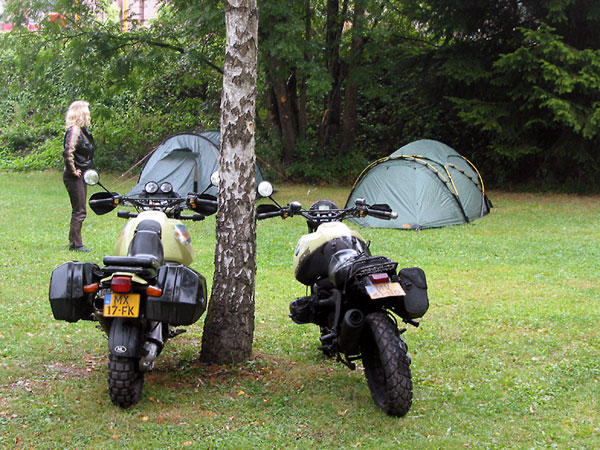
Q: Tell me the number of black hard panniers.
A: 2